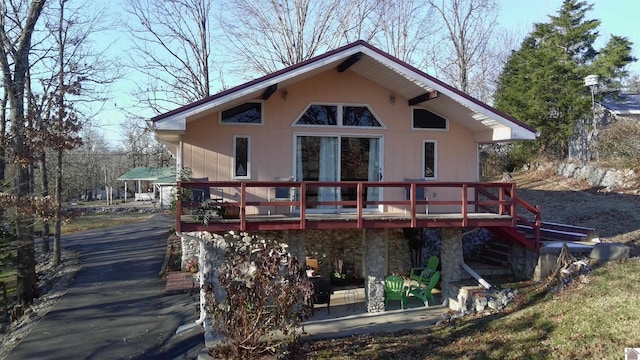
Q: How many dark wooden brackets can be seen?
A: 3